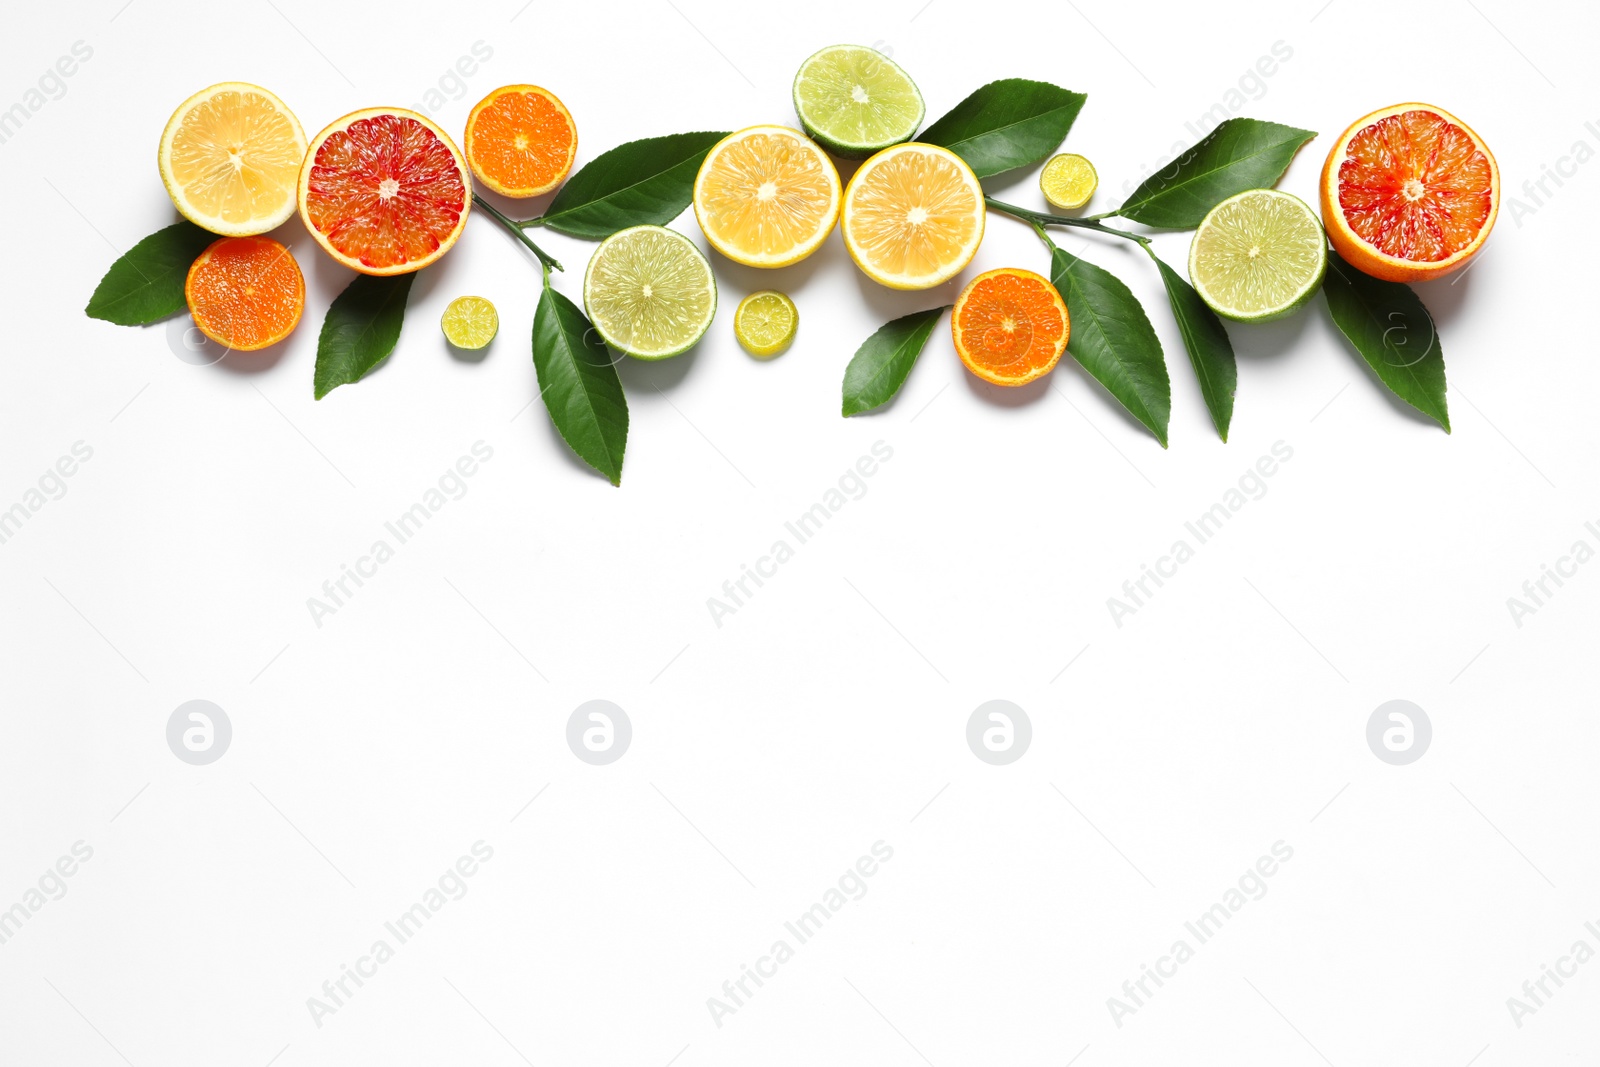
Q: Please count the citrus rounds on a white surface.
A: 14